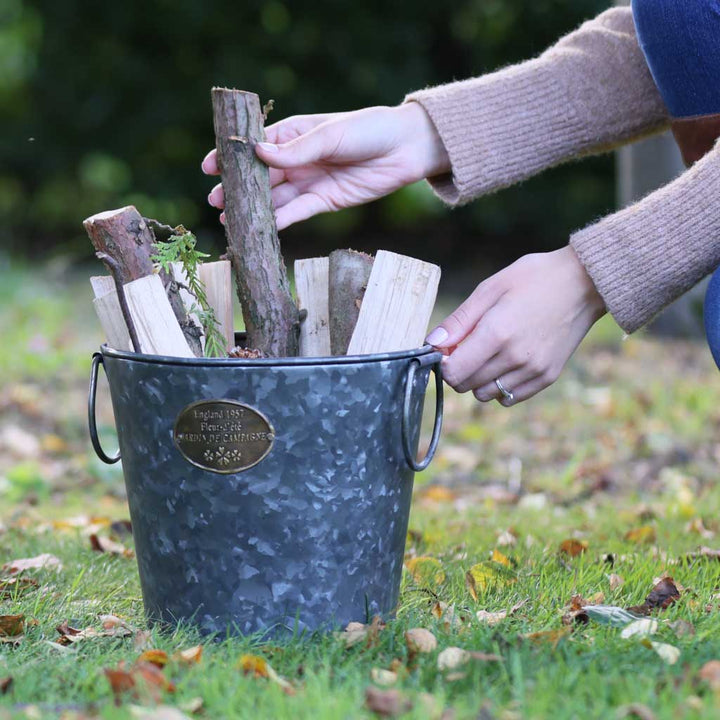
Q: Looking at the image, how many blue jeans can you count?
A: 1